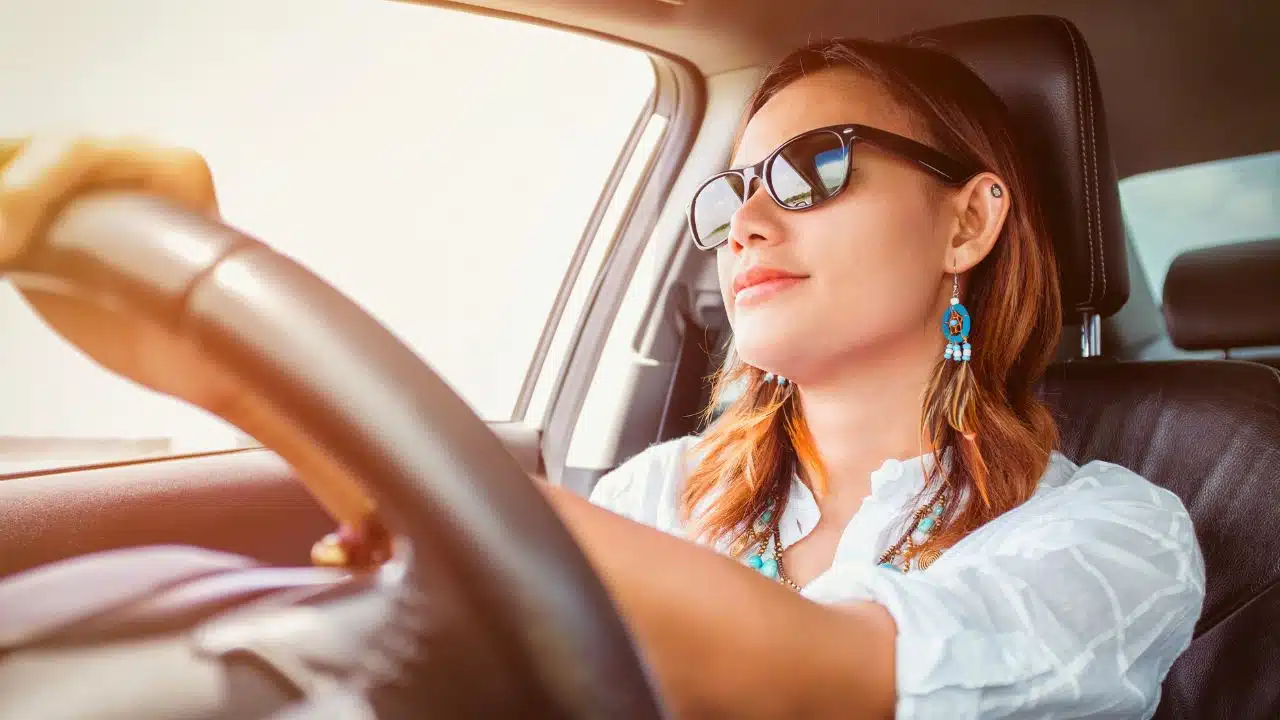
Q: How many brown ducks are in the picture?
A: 0